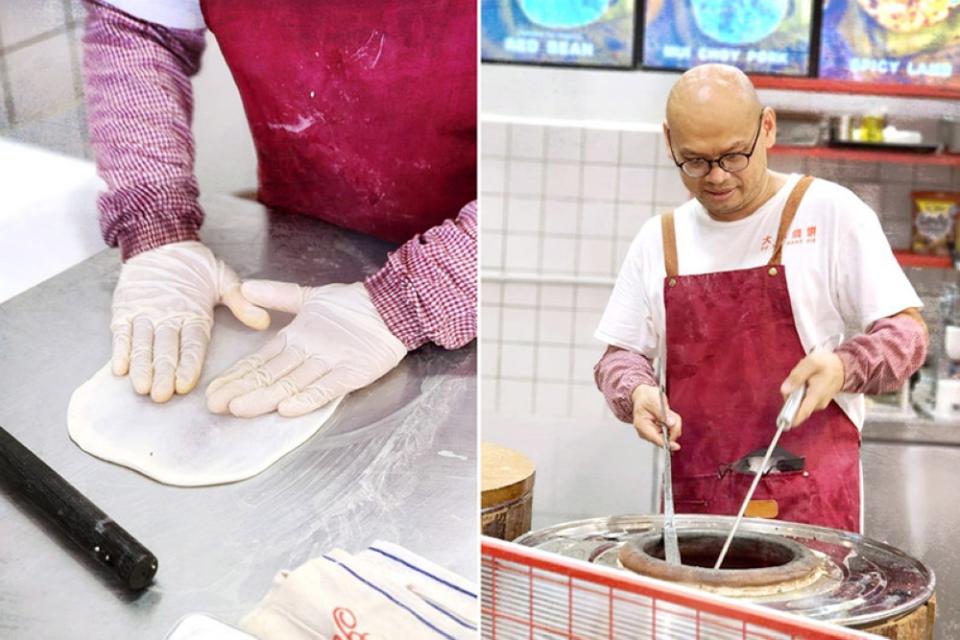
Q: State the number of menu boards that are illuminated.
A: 3